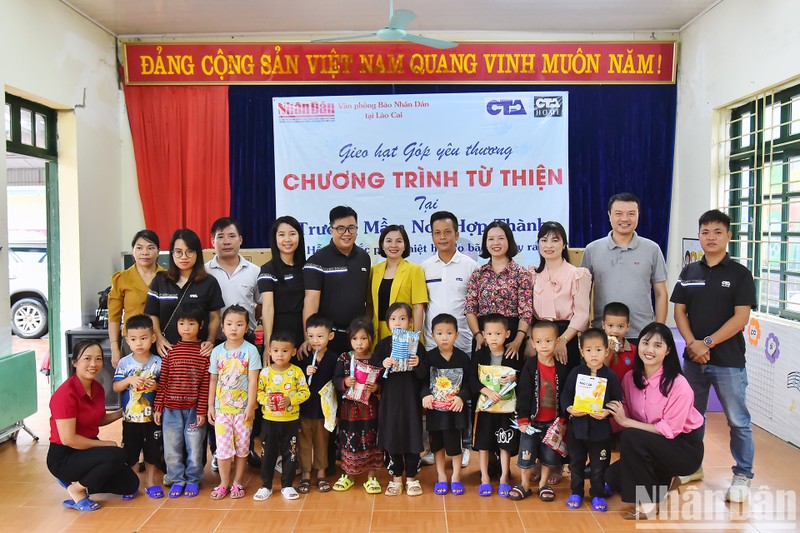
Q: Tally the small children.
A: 12